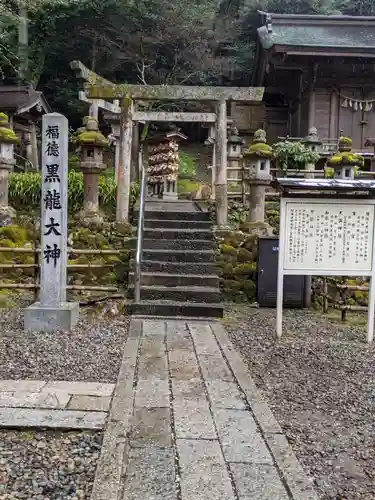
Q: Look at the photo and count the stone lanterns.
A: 6